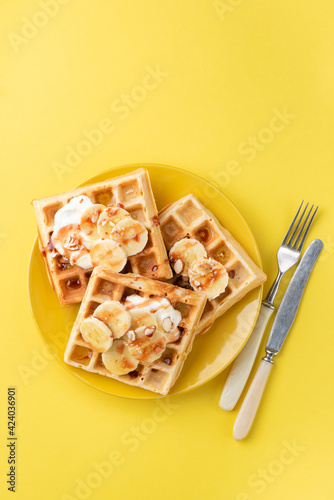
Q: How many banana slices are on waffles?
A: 11